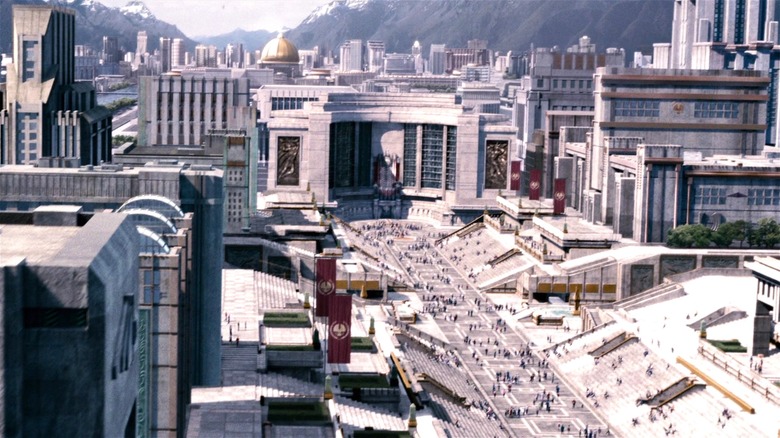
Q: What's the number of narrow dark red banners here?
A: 5